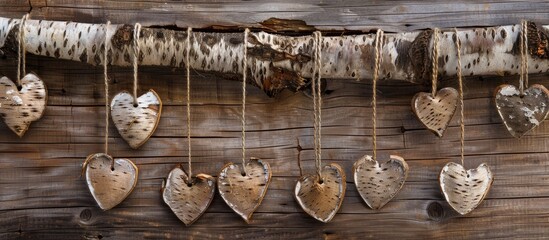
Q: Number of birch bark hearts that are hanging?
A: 10